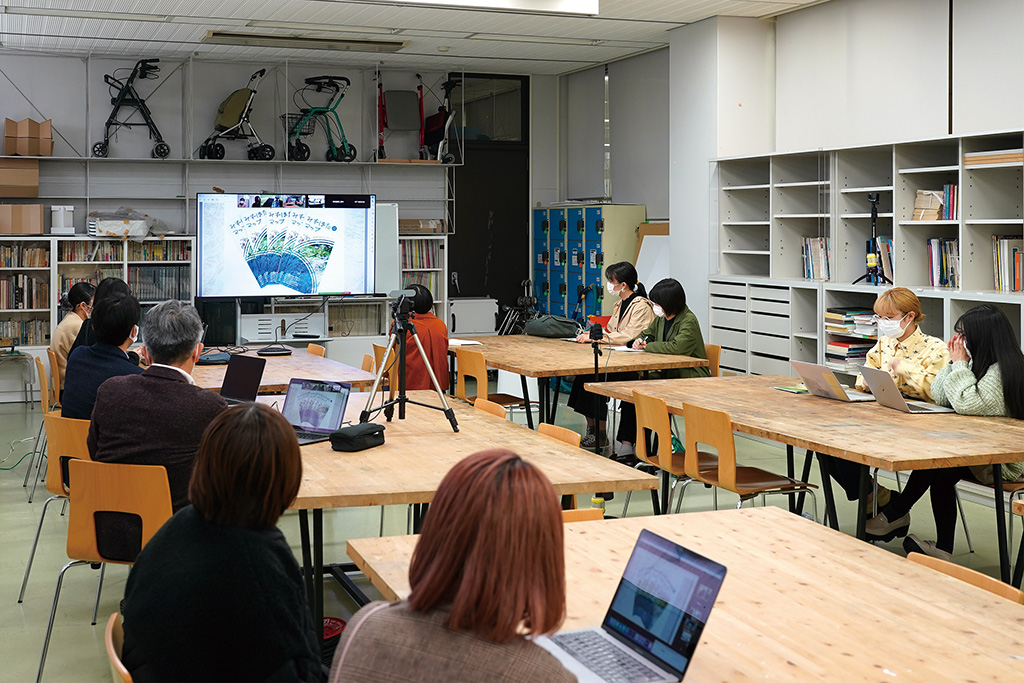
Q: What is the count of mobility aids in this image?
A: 5